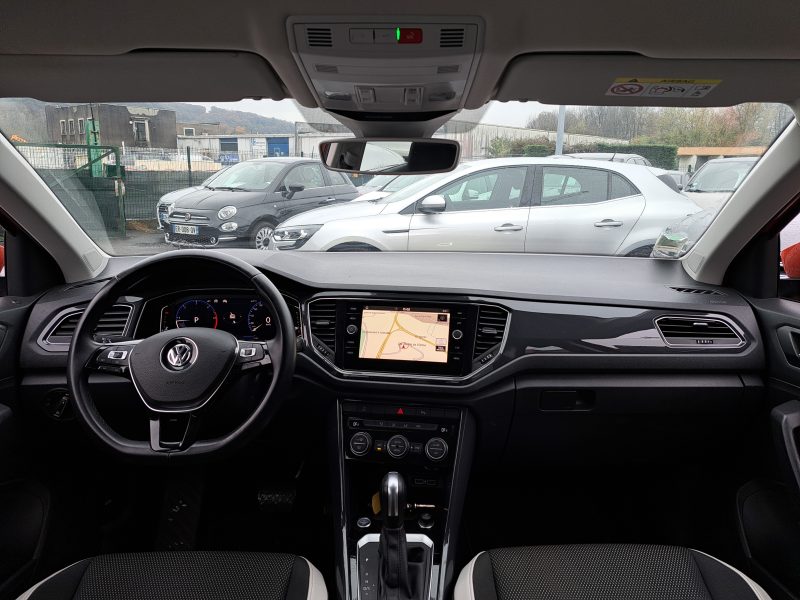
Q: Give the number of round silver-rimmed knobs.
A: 5